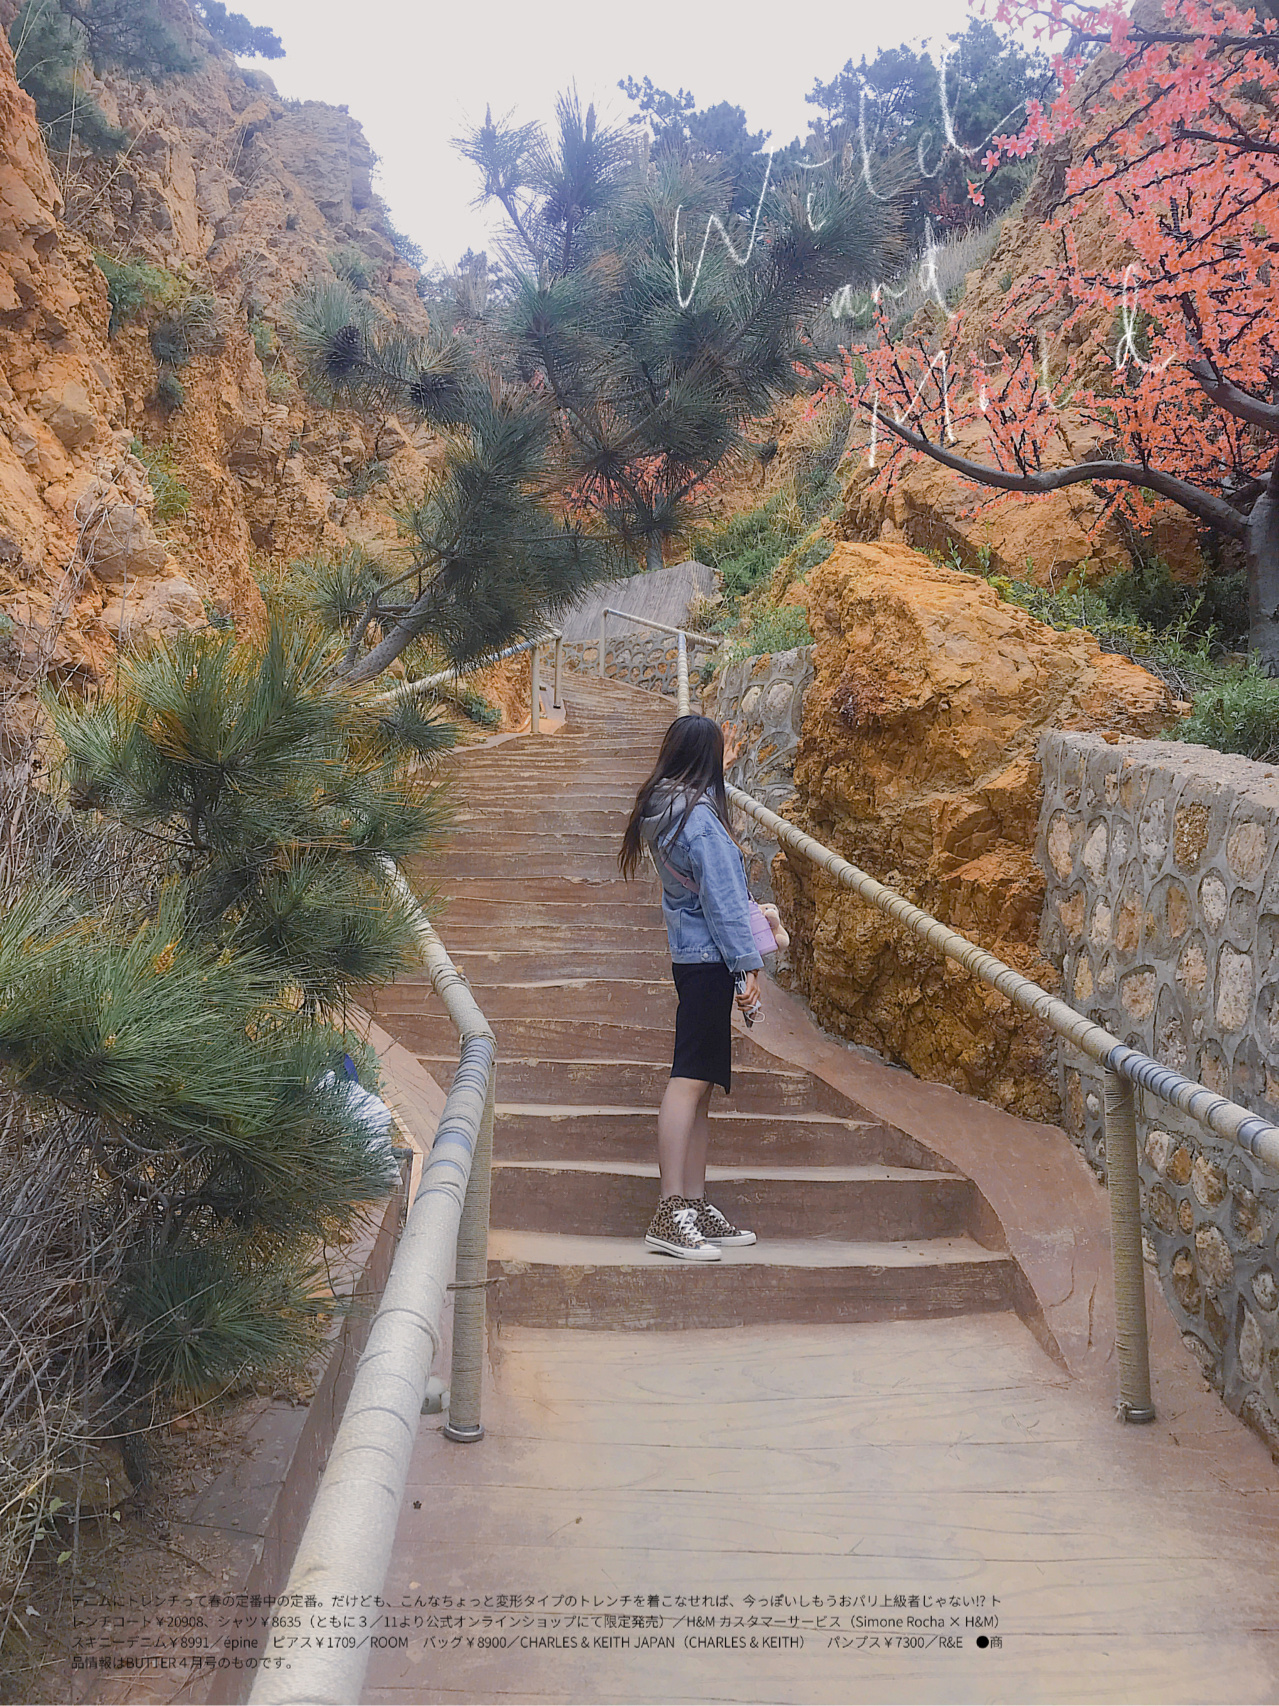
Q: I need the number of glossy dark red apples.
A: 0